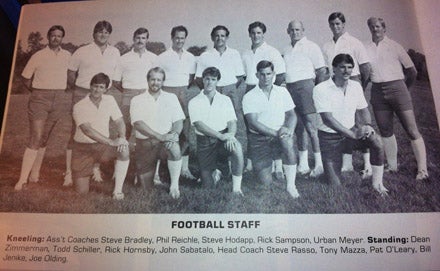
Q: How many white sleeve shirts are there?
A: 14